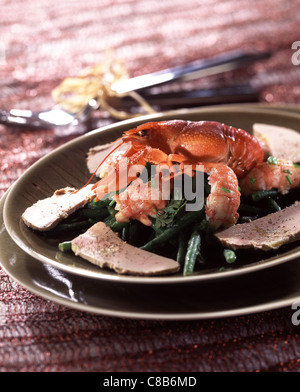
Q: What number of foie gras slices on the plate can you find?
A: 5